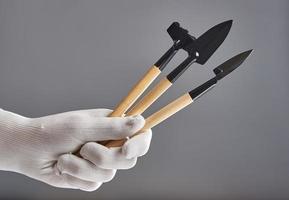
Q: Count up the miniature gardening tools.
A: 3